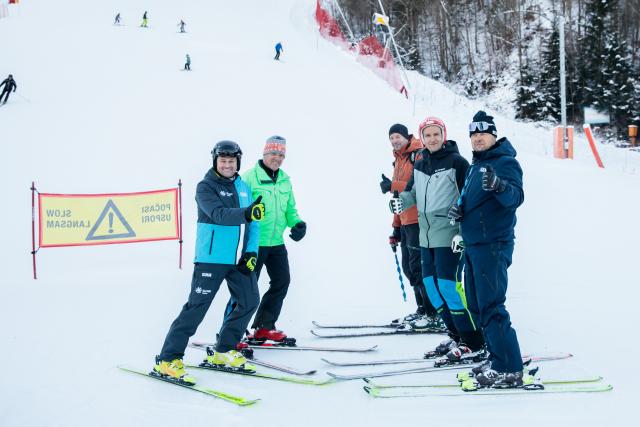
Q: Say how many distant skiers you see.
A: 6